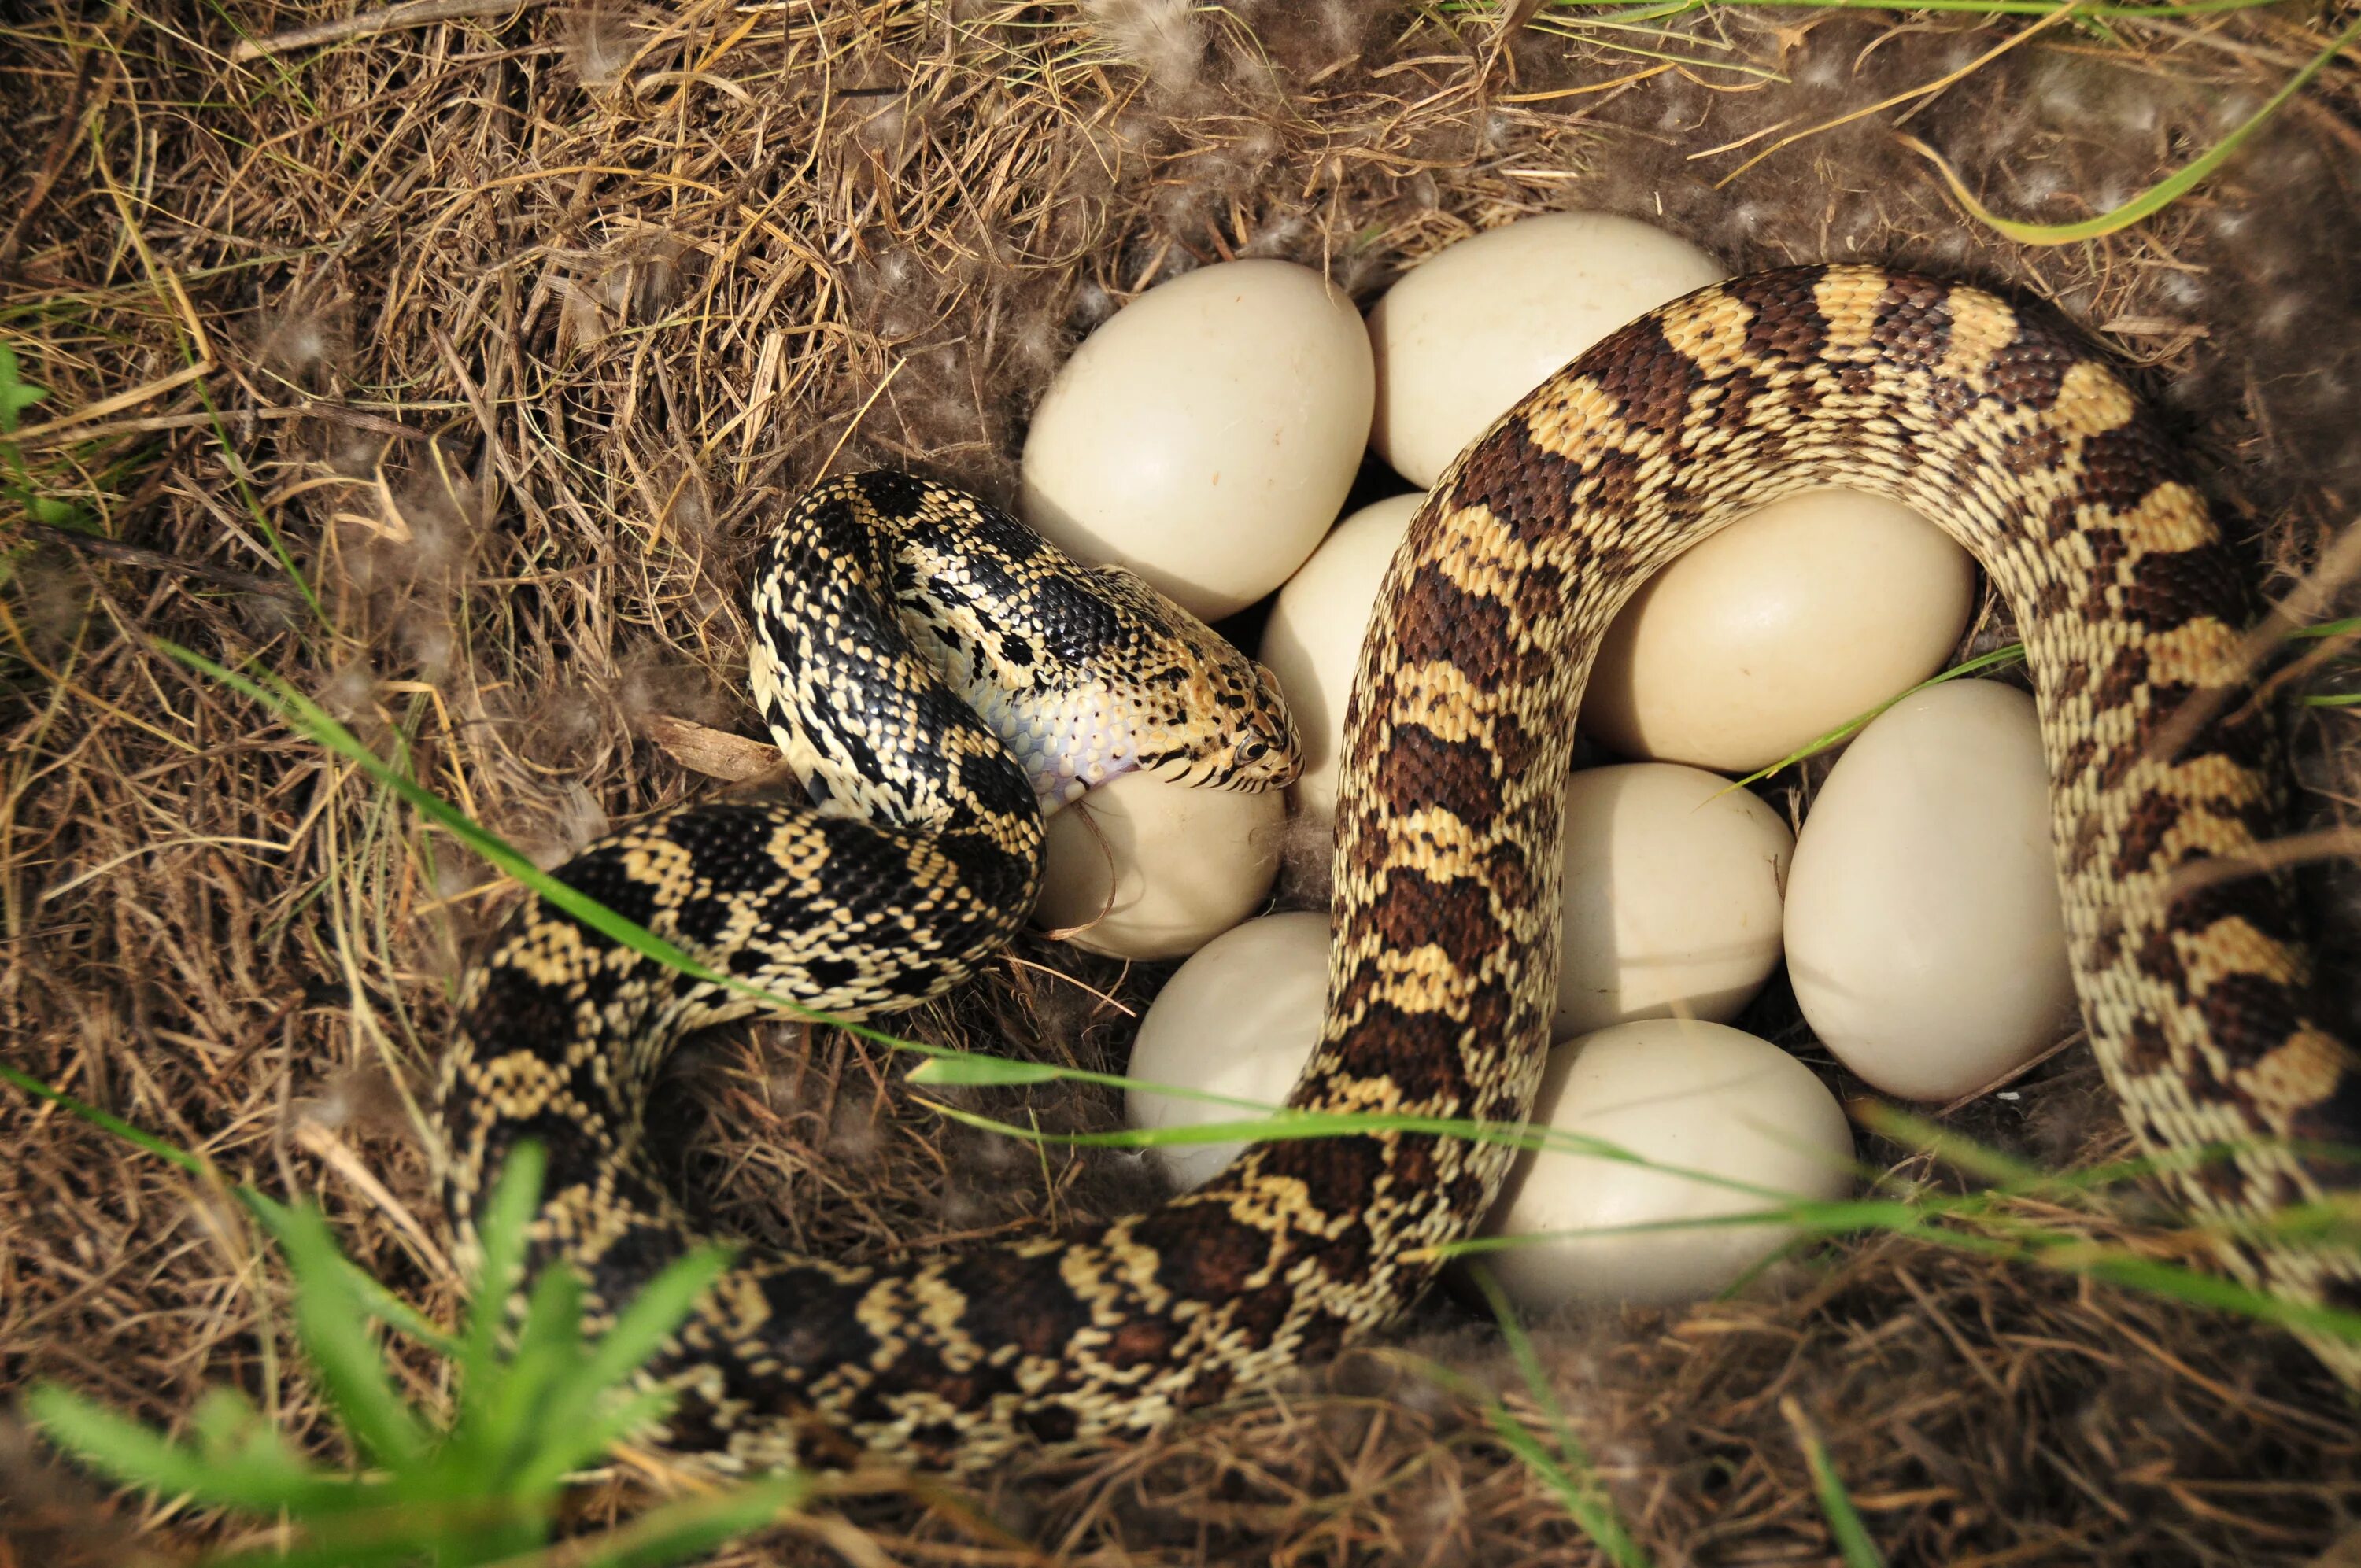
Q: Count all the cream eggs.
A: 9